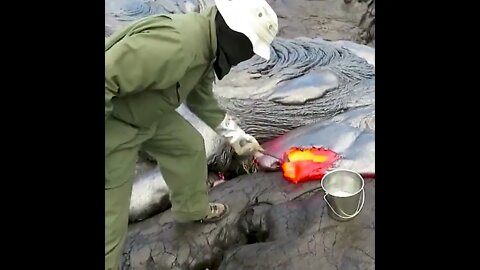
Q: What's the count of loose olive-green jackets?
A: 1